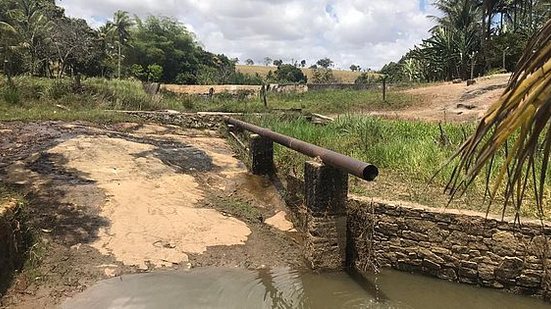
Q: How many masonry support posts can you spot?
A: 2